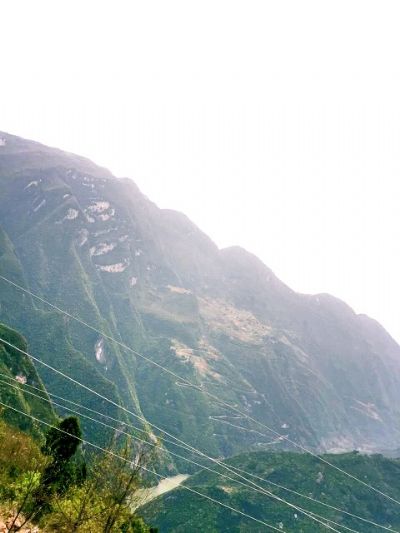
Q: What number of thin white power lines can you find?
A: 5